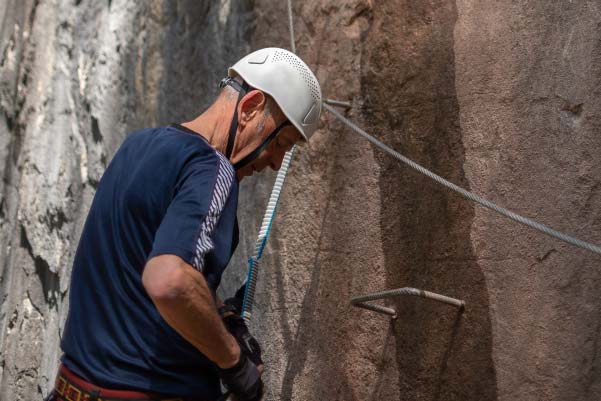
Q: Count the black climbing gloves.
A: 2